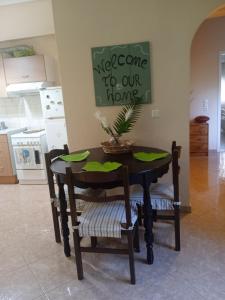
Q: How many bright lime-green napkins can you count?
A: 3